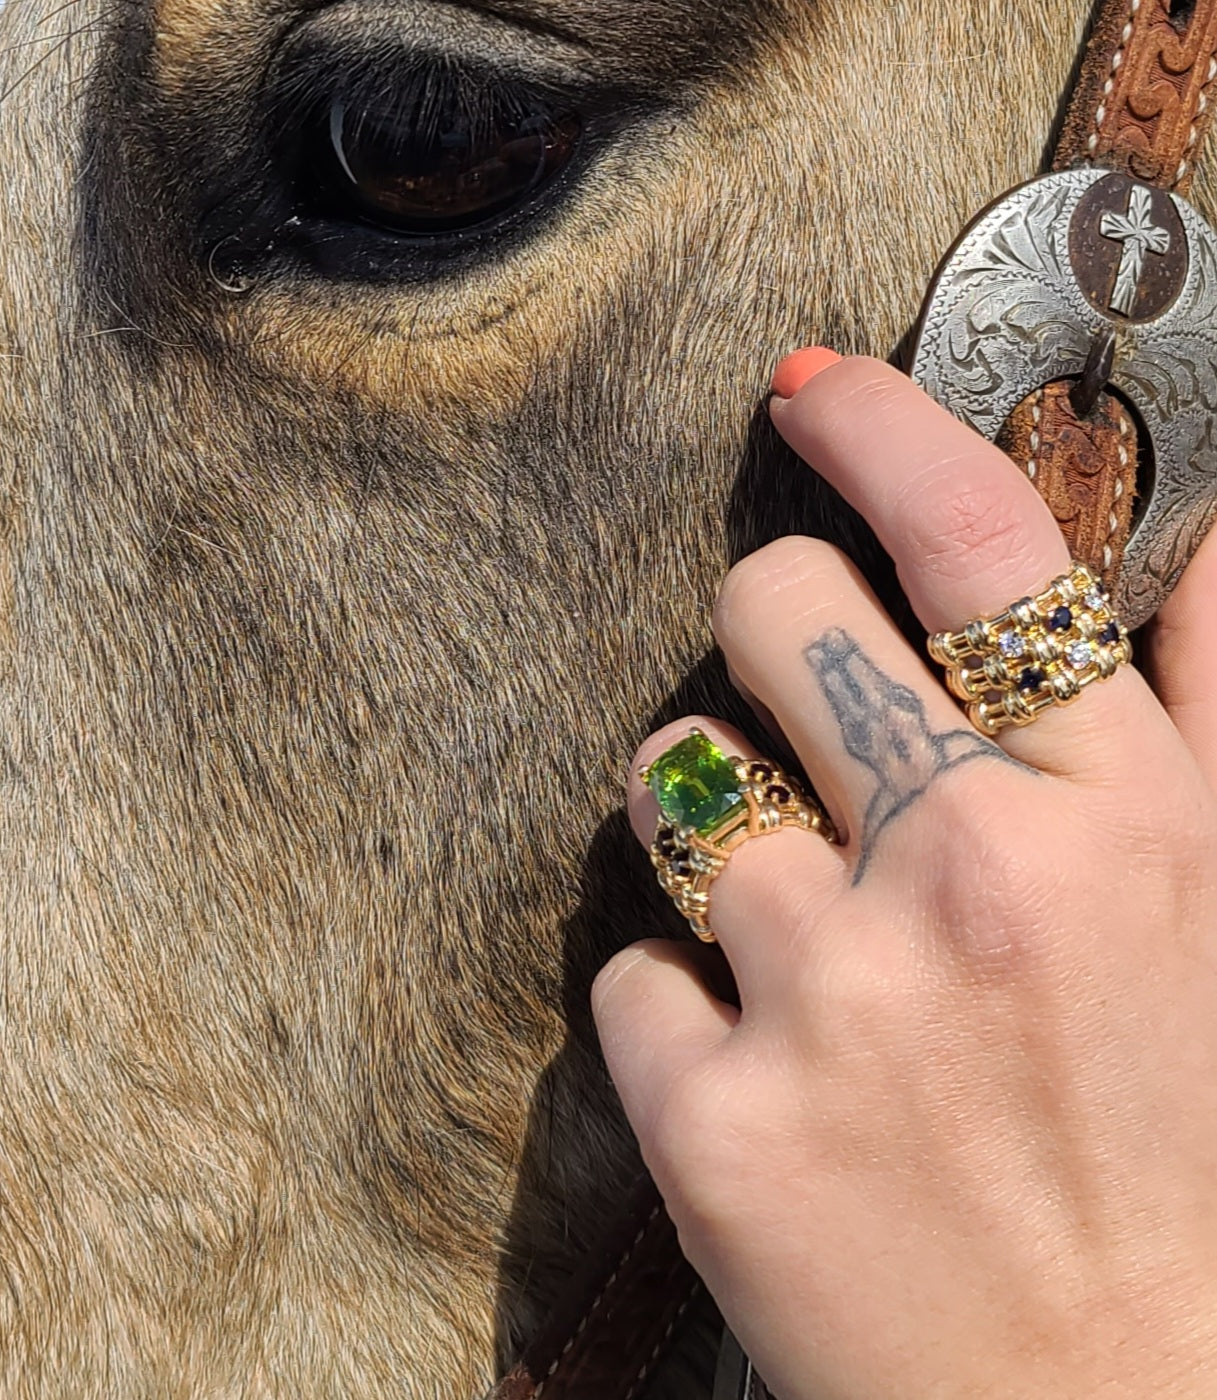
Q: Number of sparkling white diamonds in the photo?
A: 3